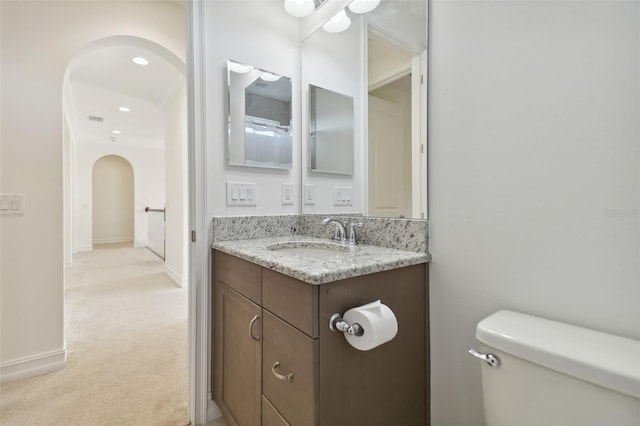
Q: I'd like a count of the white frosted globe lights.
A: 3